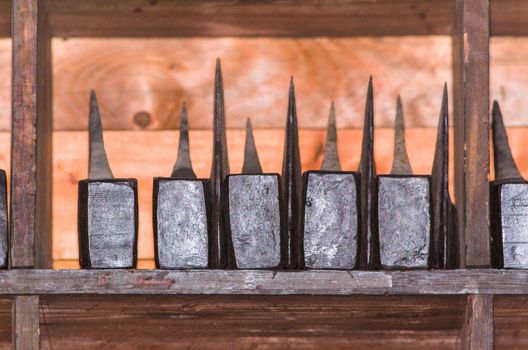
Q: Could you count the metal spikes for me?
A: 10